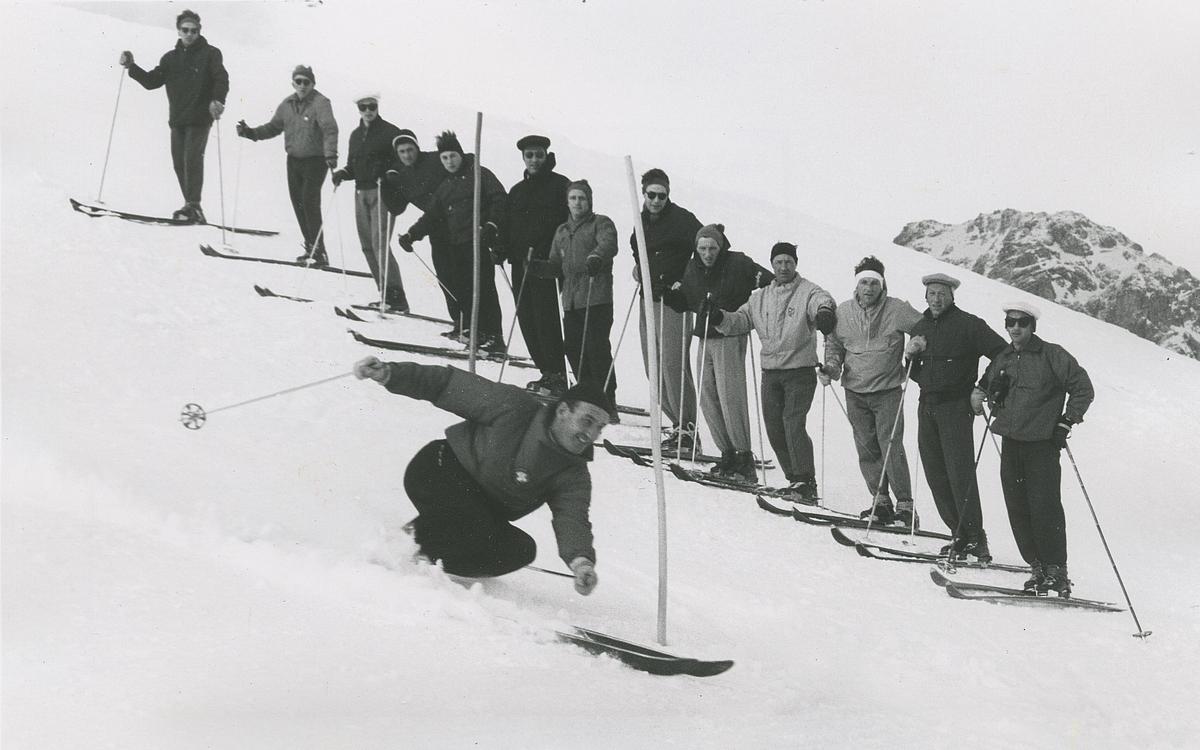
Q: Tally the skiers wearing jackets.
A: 14